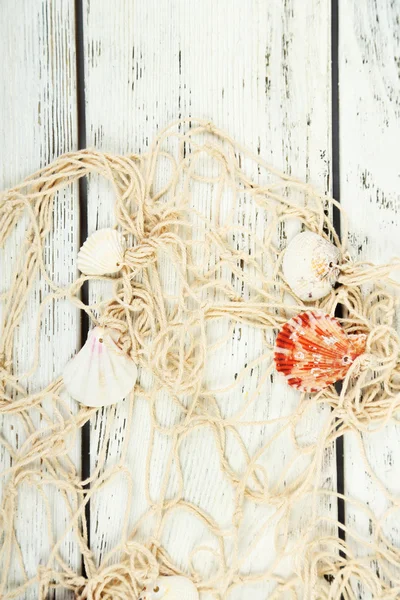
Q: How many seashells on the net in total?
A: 5